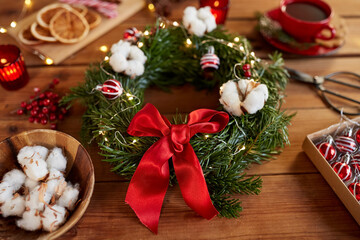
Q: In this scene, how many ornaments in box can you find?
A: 6